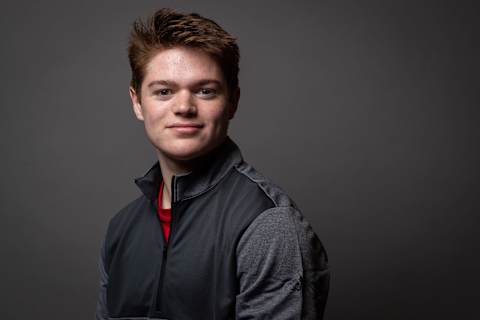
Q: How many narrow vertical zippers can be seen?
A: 1